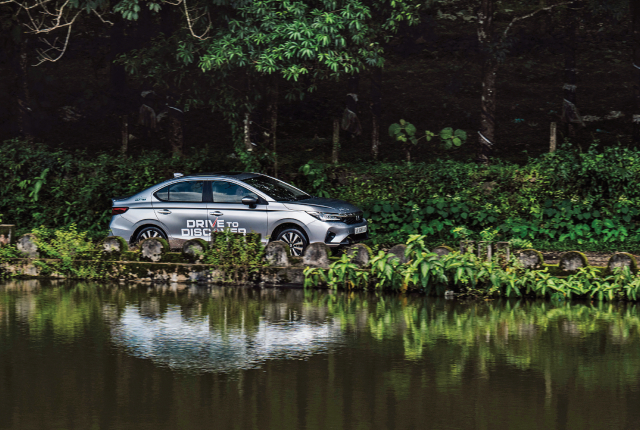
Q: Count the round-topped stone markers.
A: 12